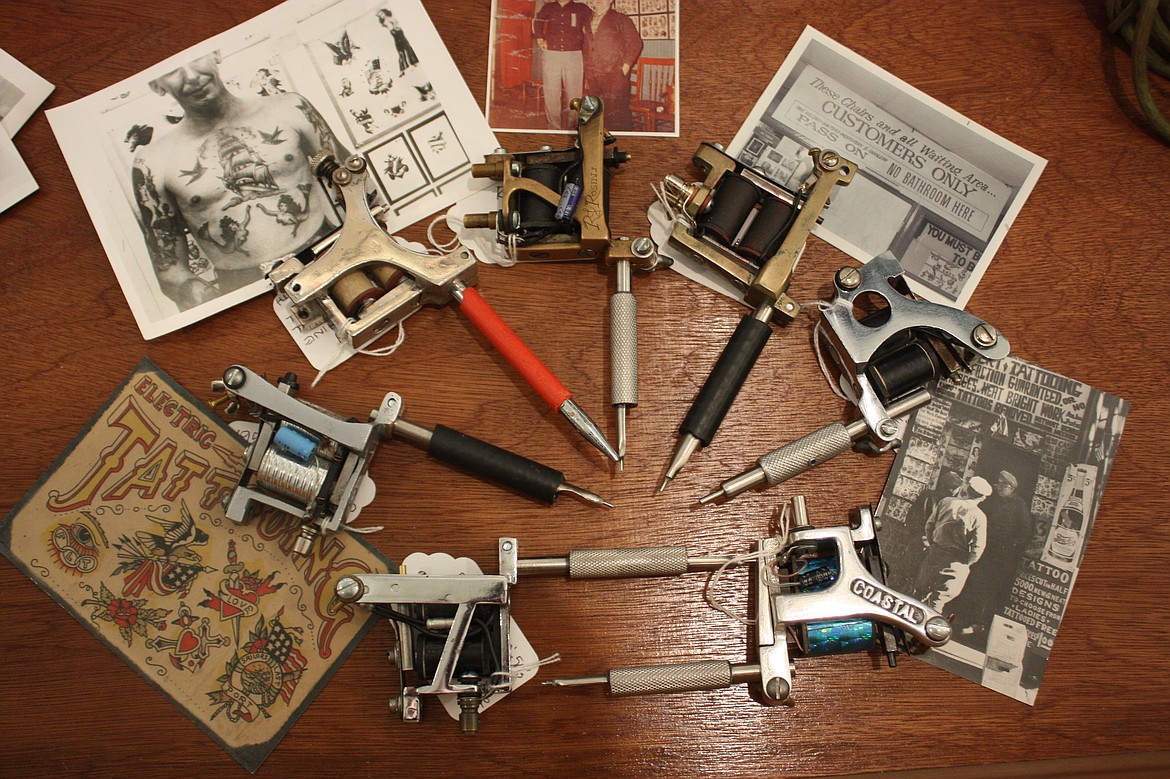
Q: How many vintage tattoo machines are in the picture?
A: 7